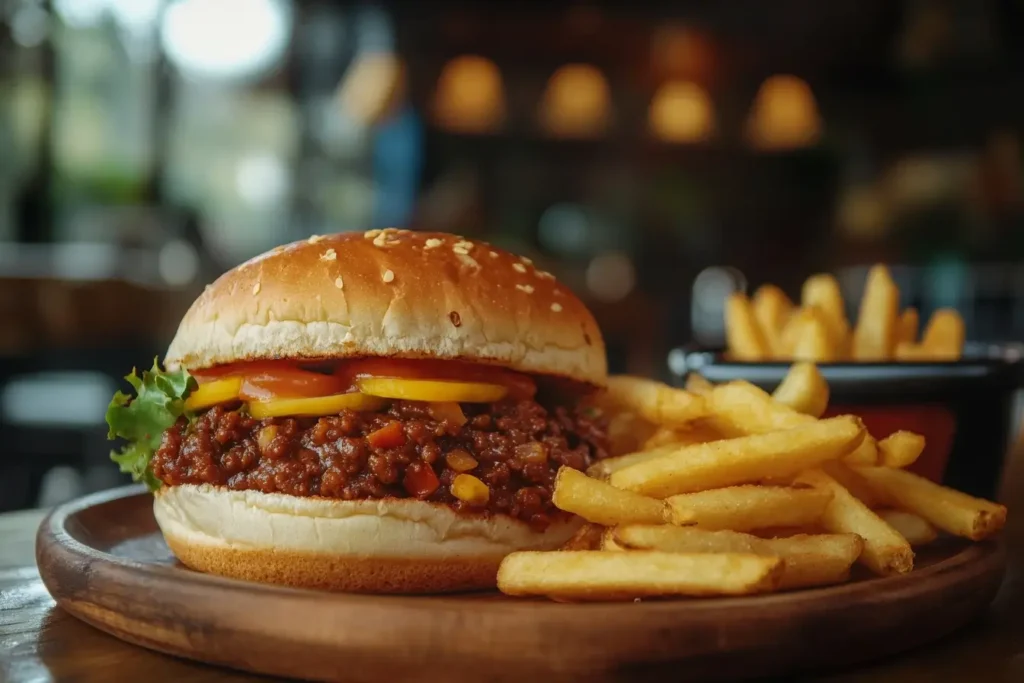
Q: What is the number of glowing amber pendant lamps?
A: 4